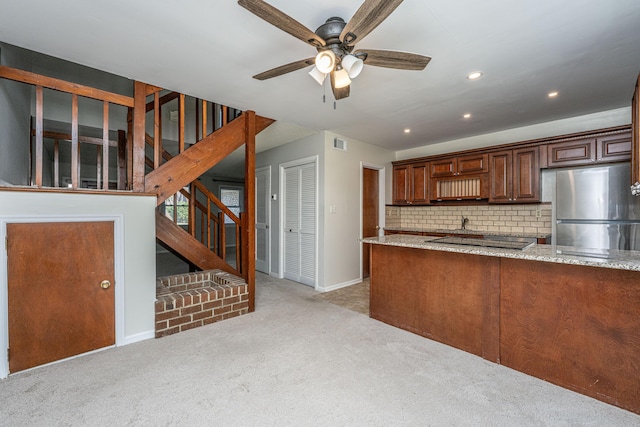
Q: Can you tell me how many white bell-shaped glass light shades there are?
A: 4